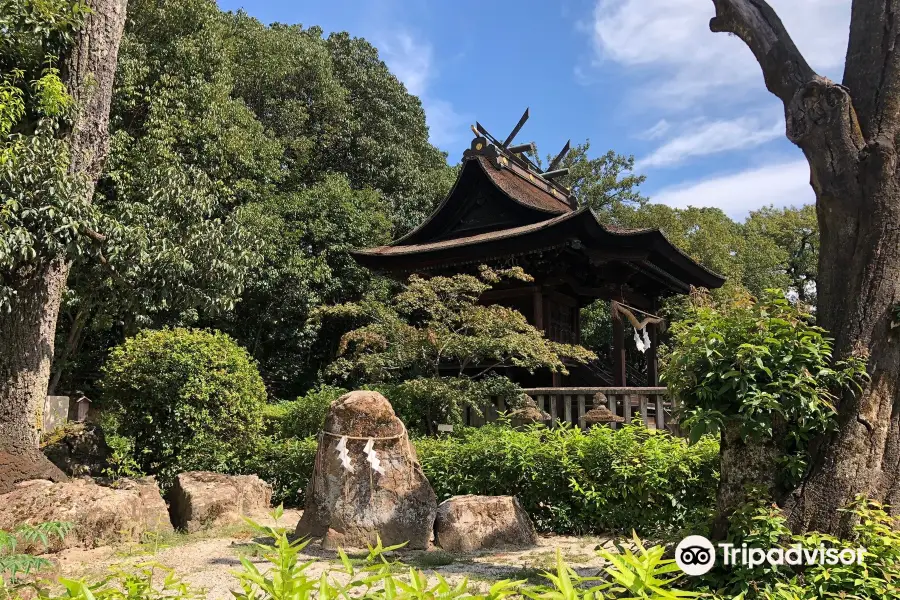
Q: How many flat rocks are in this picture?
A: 3